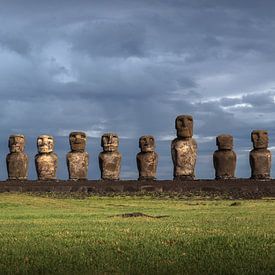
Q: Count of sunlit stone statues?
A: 8